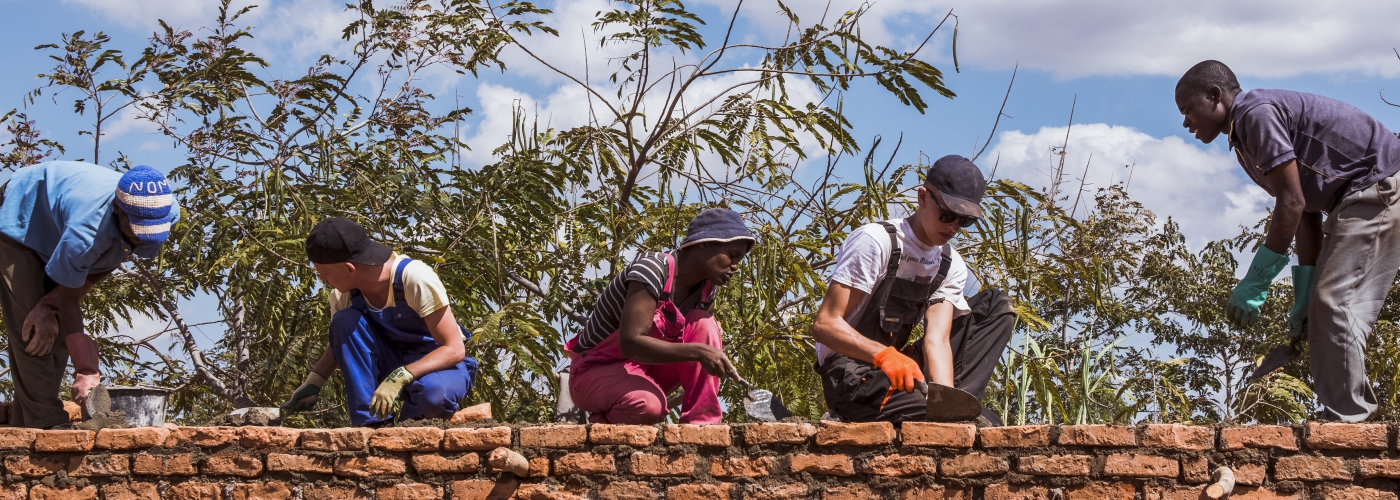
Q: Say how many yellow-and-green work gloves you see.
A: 2